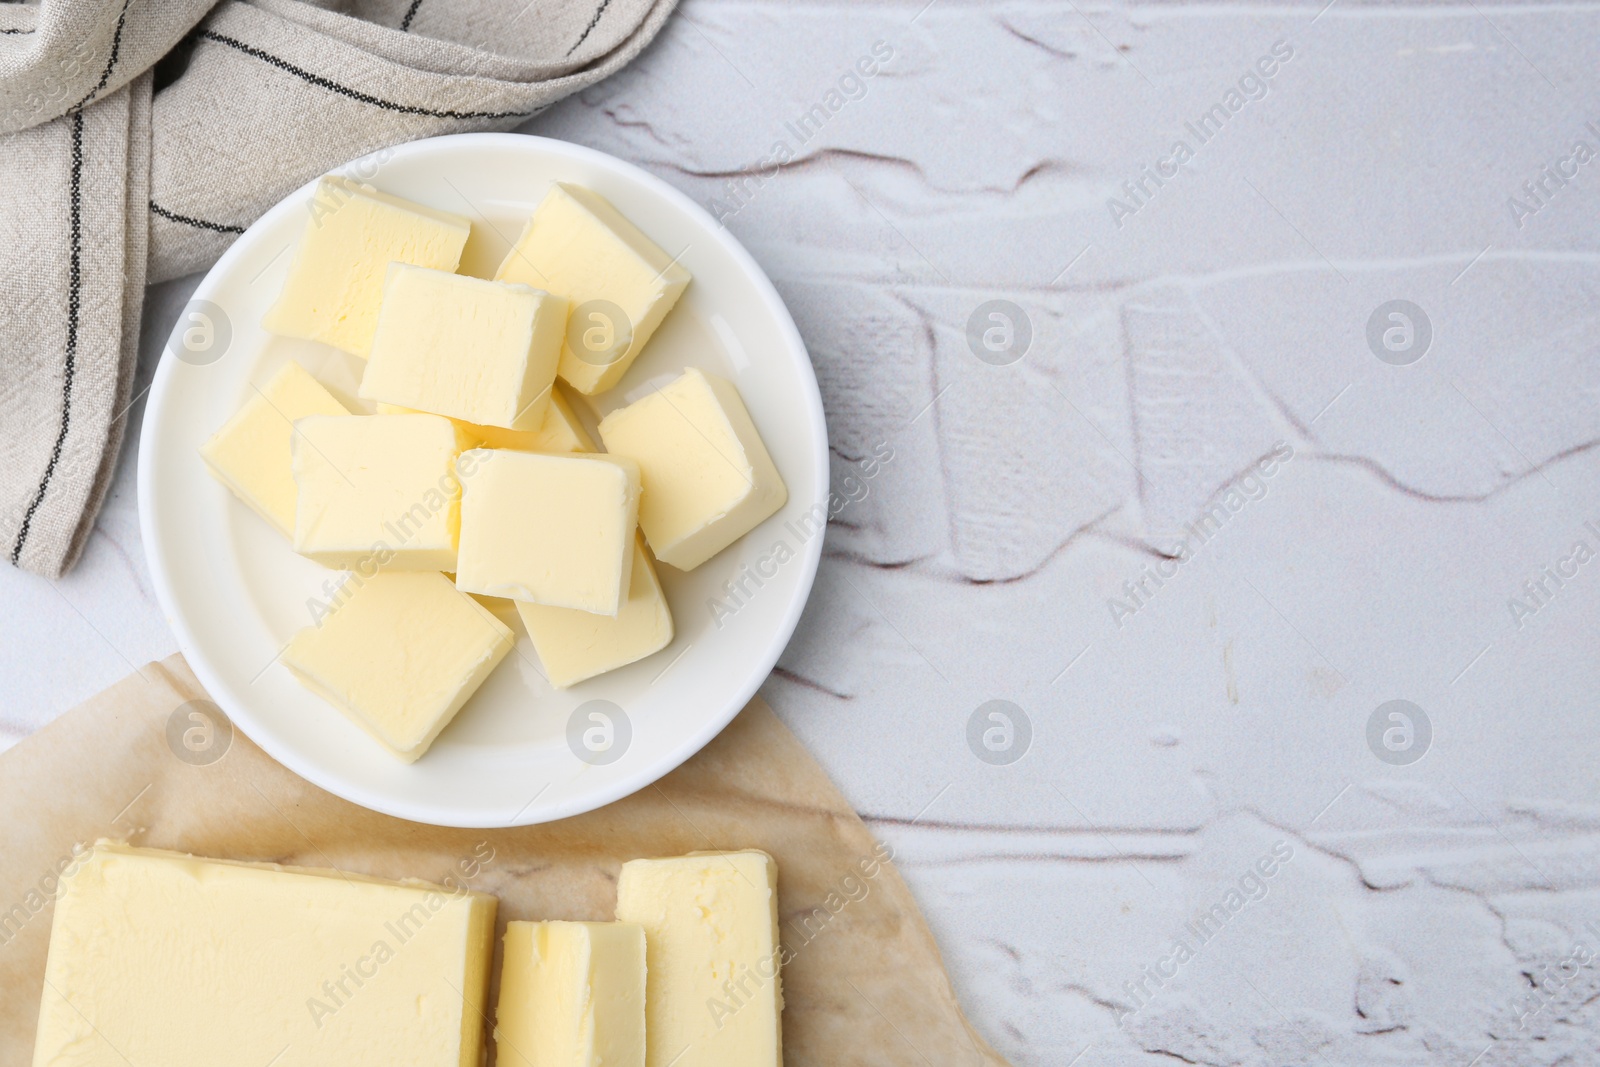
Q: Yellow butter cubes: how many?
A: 10